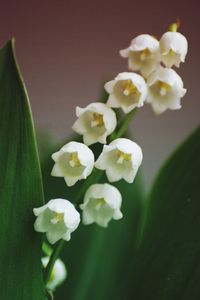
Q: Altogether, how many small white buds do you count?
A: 10